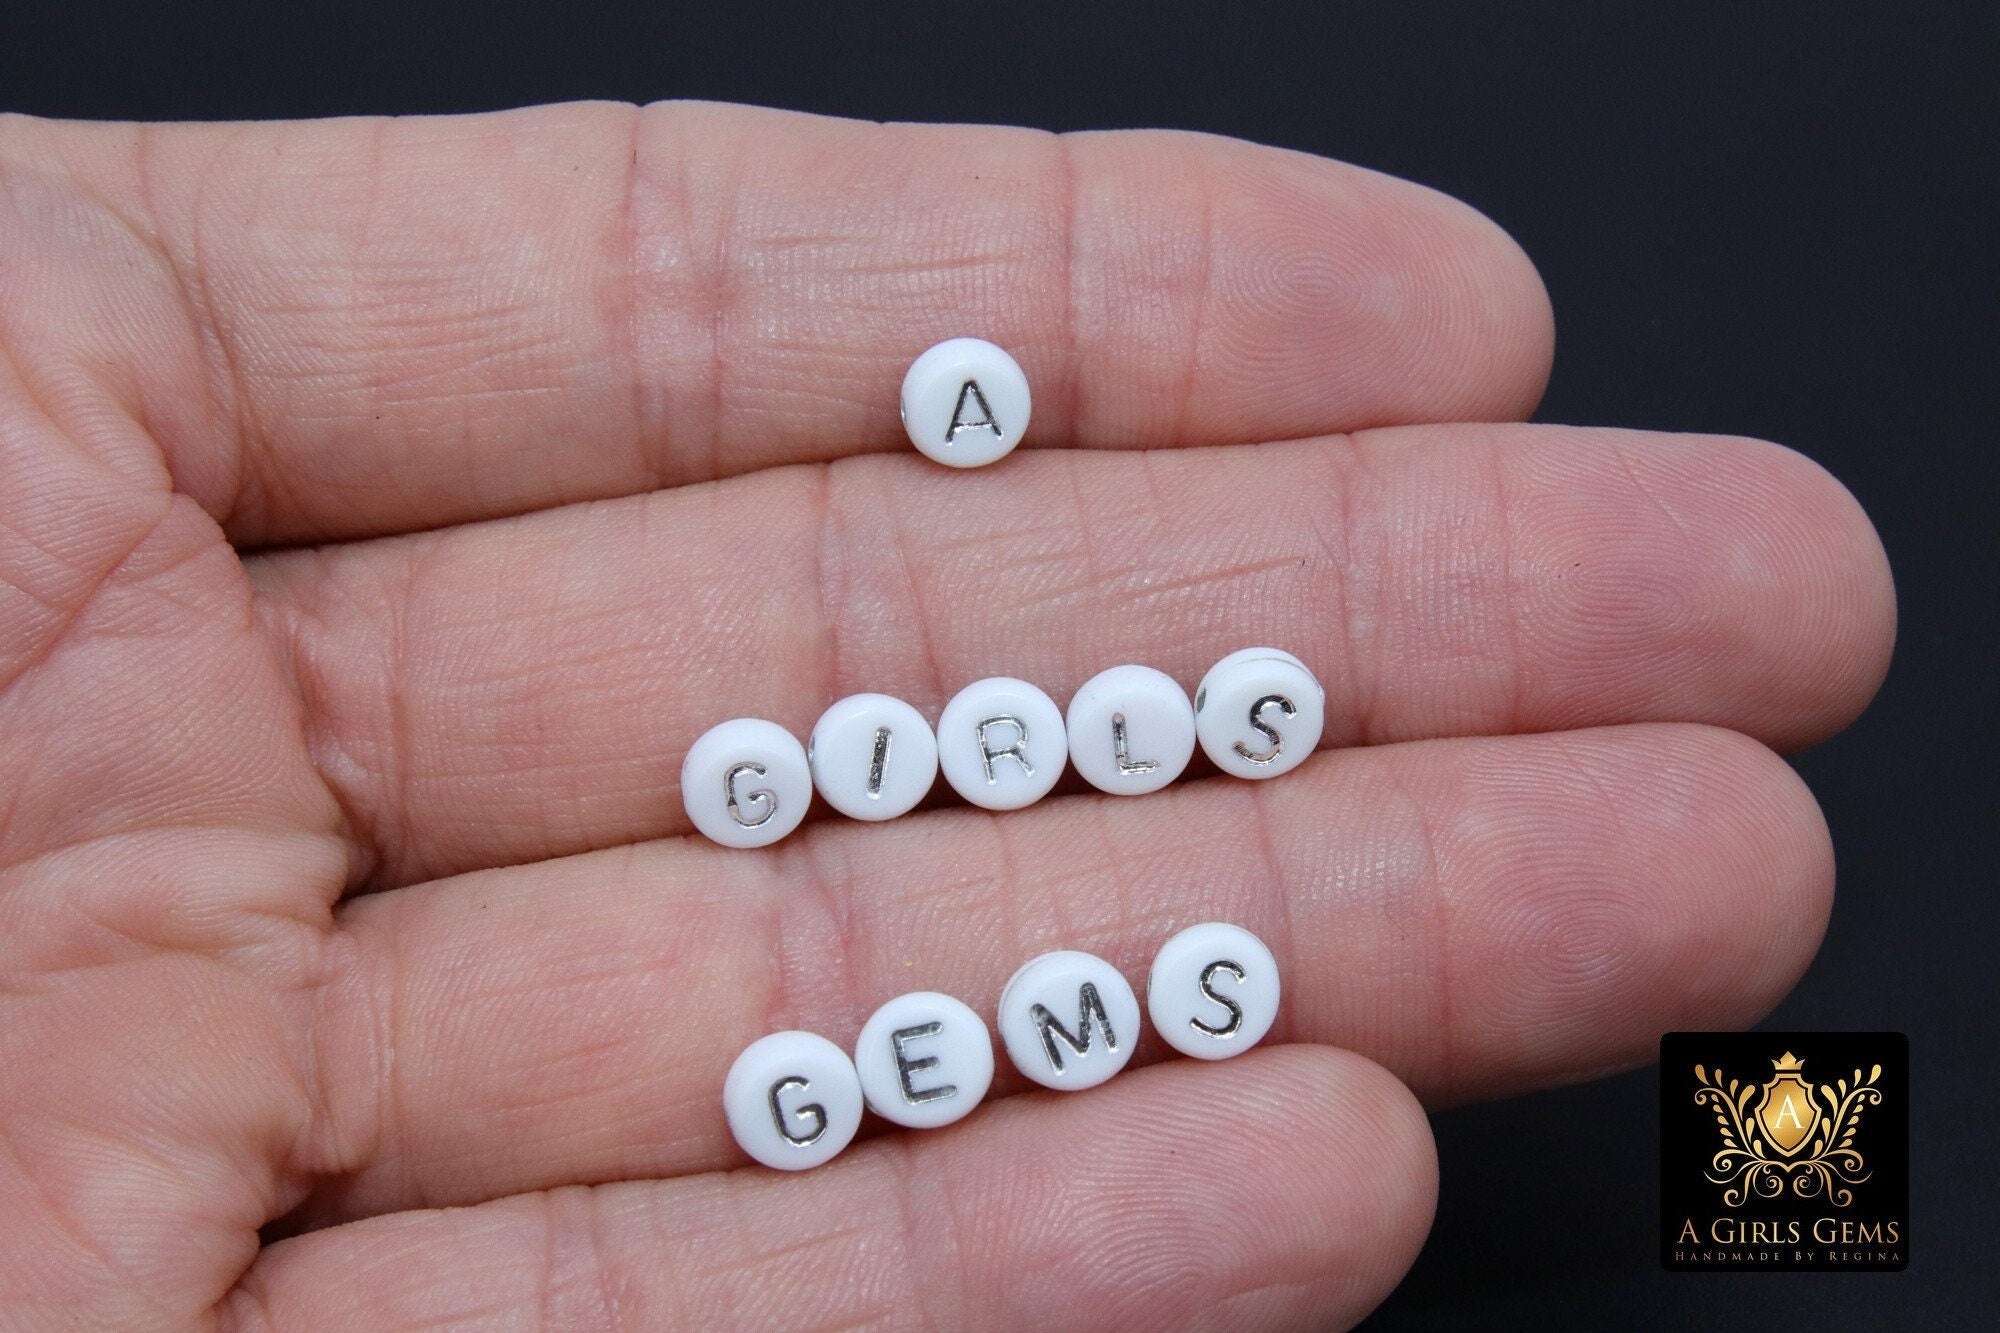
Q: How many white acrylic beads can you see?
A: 10